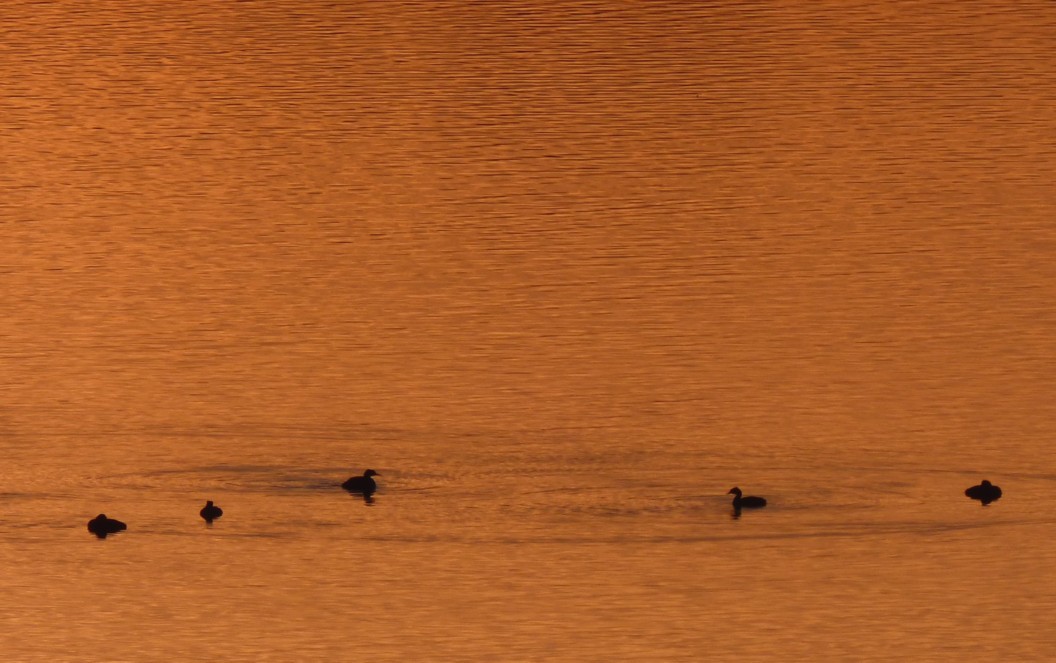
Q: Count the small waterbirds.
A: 5